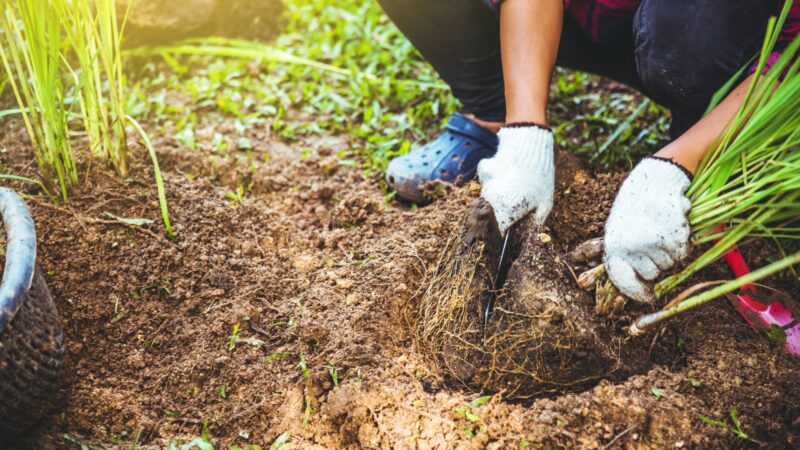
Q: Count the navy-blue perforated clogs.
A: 1